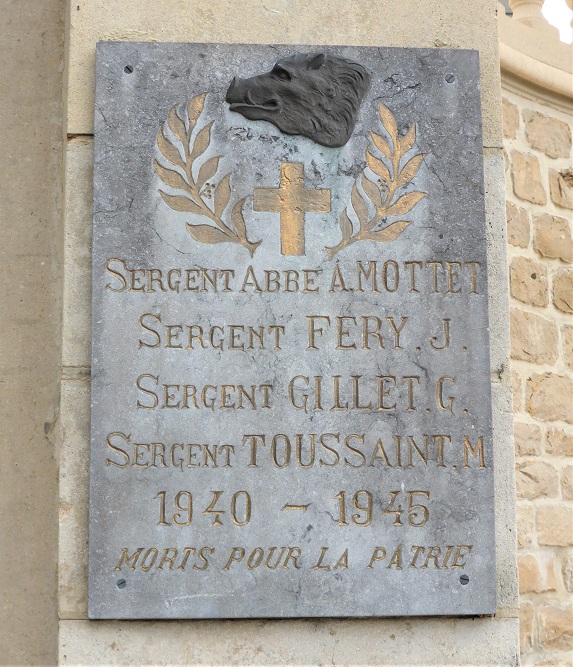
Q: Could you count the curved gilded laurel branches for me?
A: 2